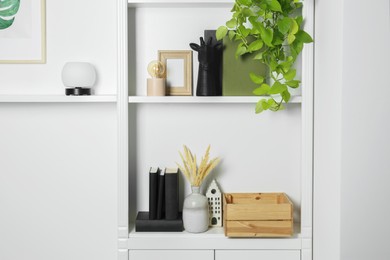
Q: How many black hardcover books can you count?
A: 4